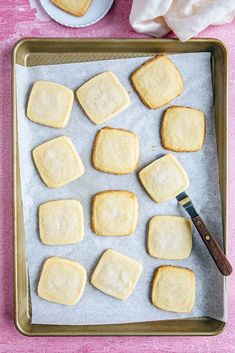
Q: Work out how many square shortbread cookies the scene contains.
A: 14